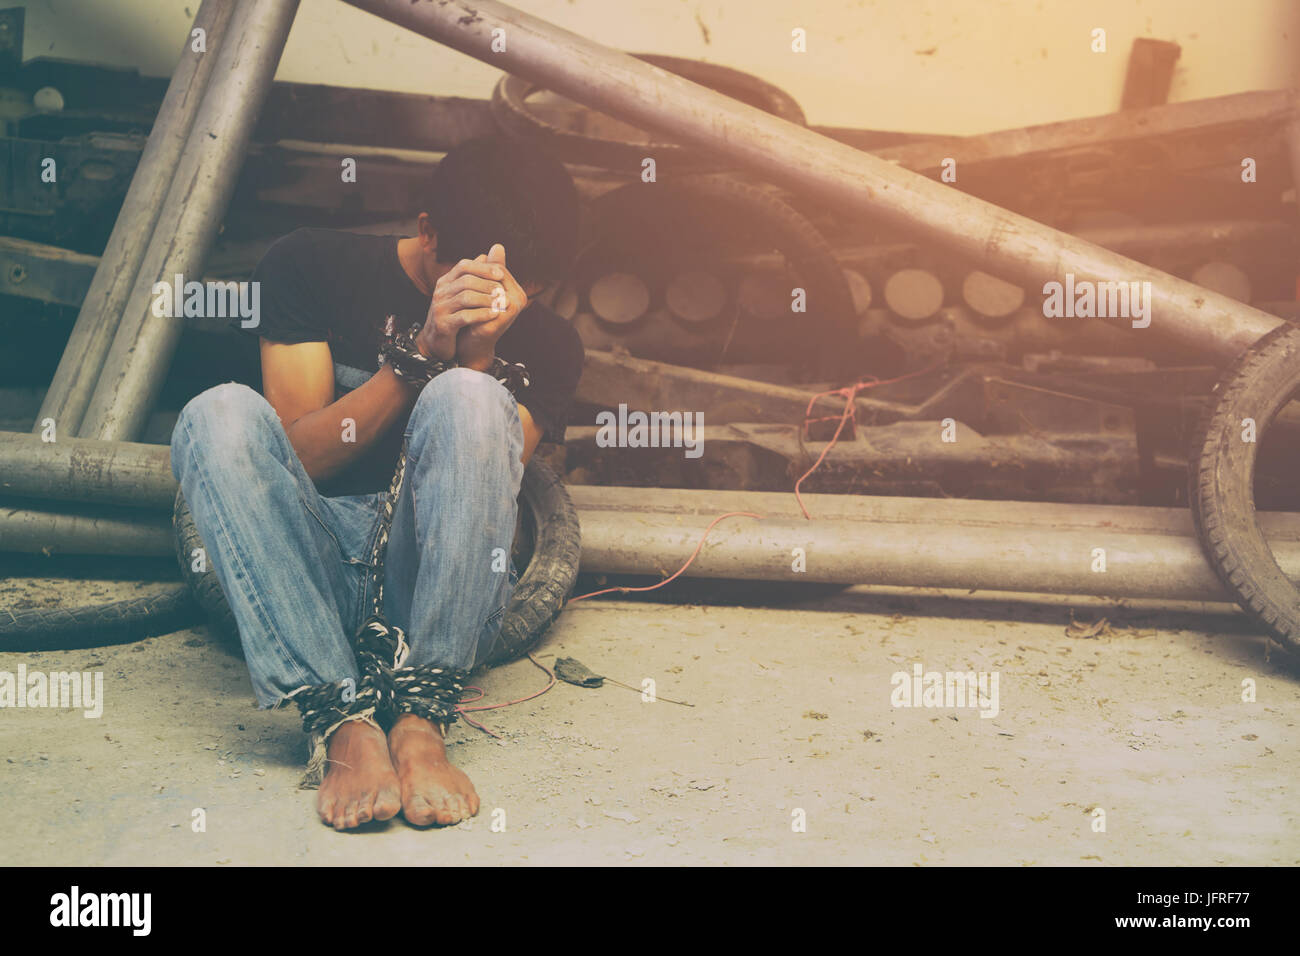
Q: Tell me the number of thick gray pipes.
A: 5